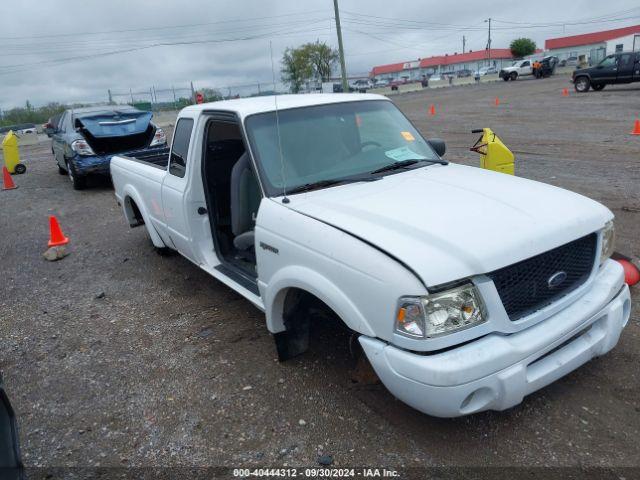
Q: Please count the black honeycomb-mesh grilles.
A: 1